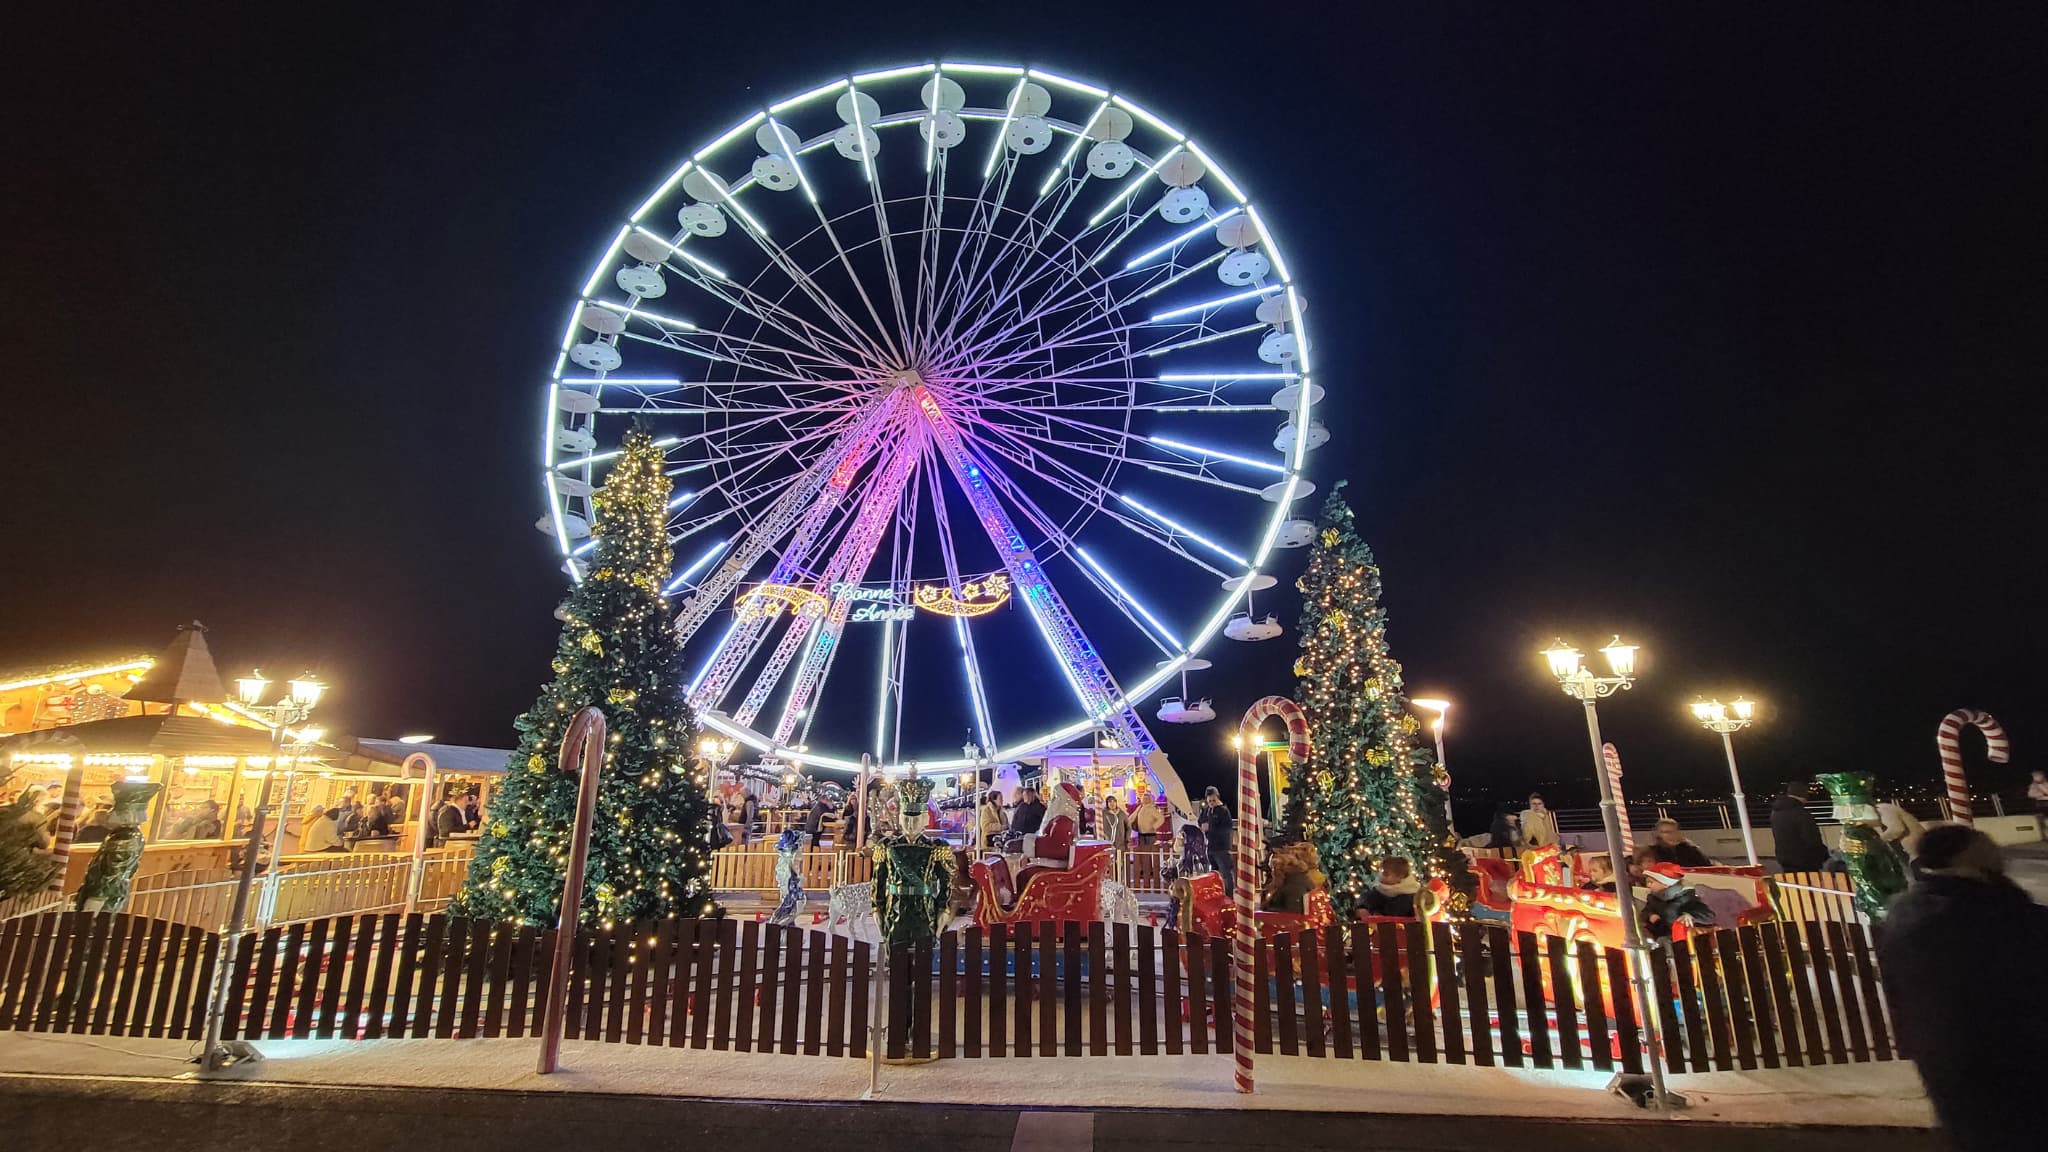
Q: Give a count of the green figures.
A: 3